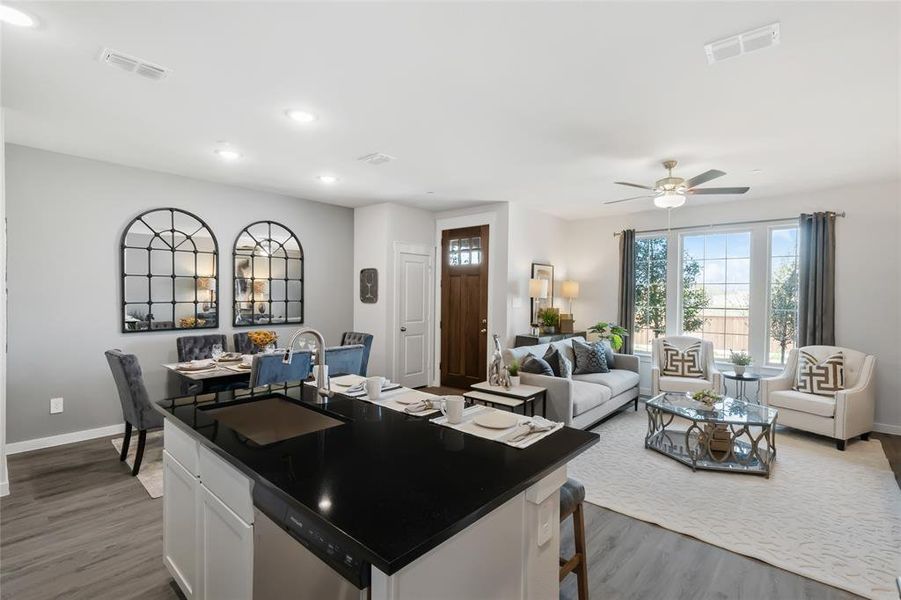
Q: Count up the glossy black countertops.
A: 1